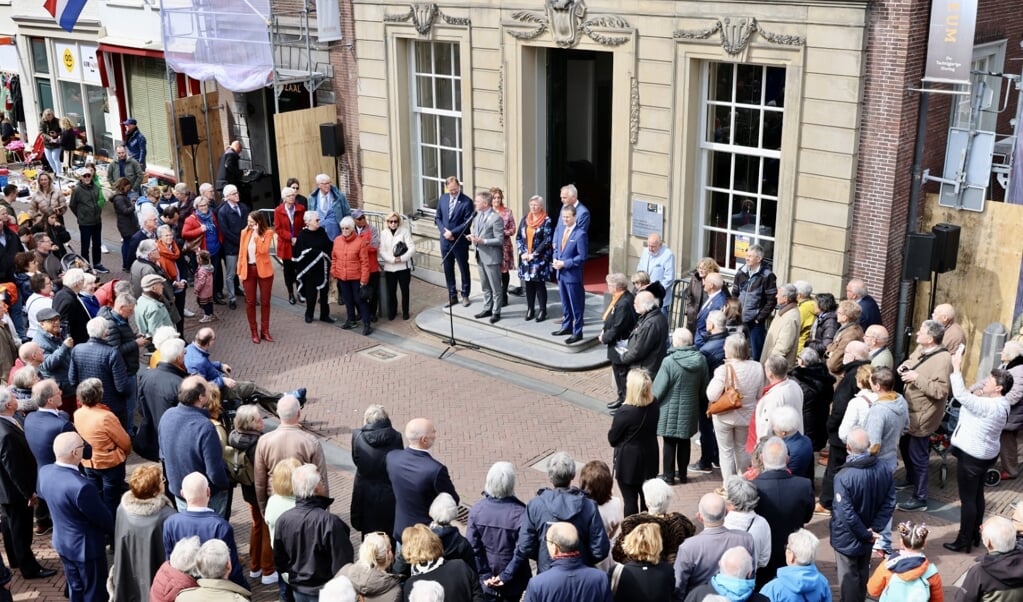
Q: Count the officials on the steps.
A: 6